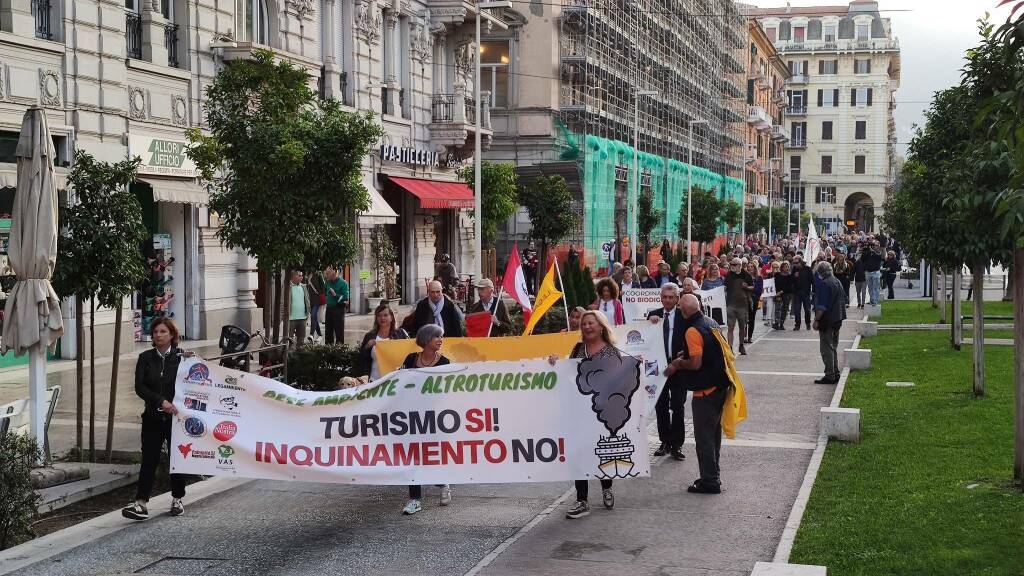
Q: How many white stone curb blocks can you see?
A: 5